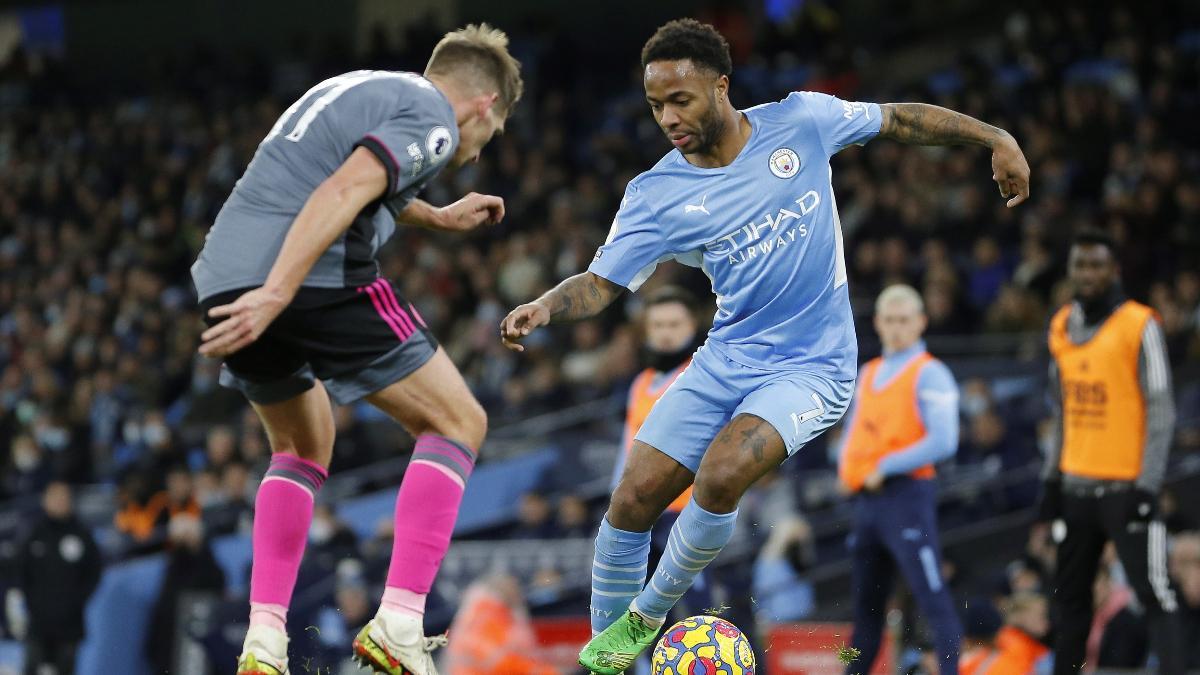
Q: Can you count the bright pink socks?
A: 2